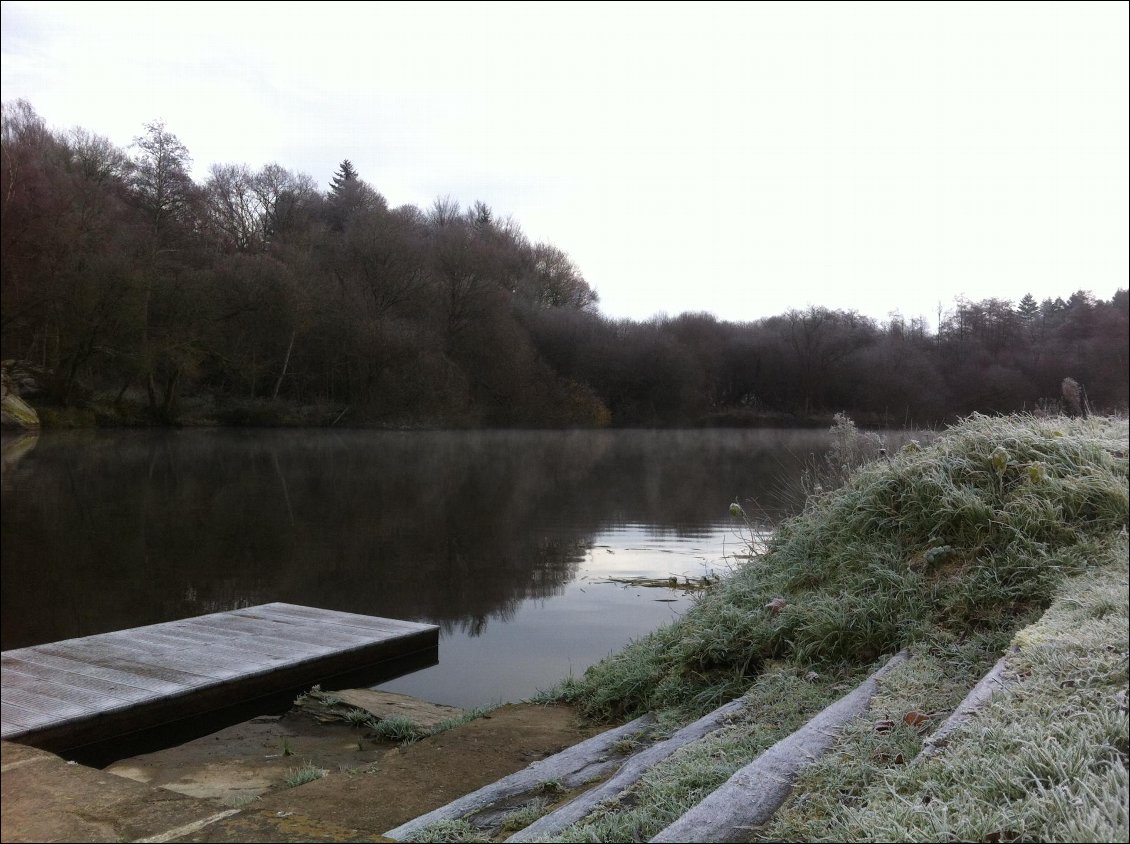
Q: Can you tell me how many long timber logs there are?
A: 4